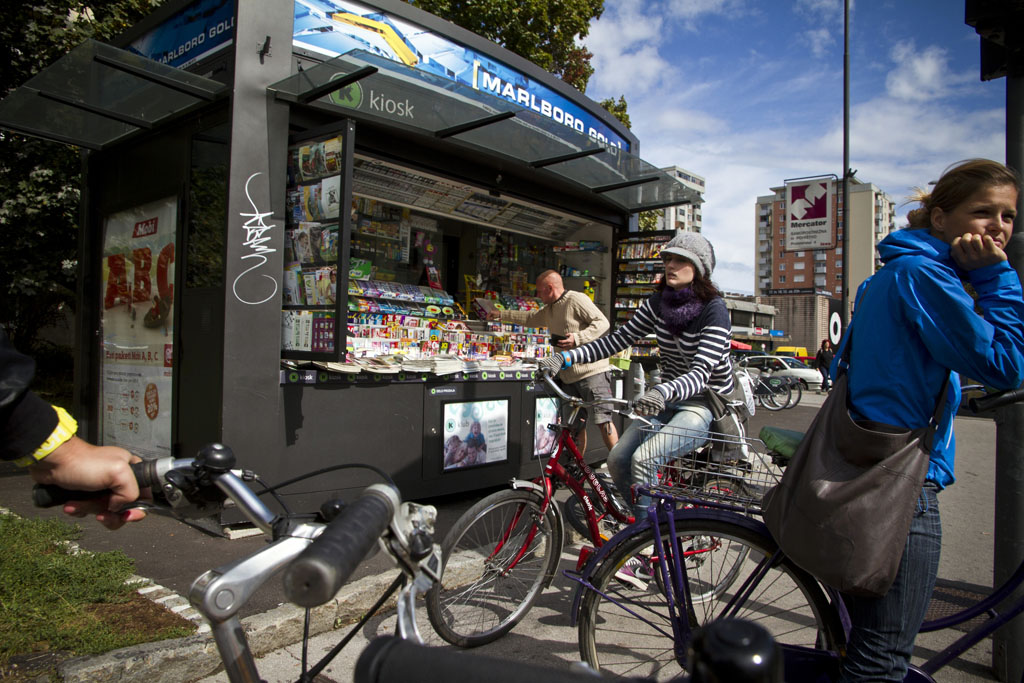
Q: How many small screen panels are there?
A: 2